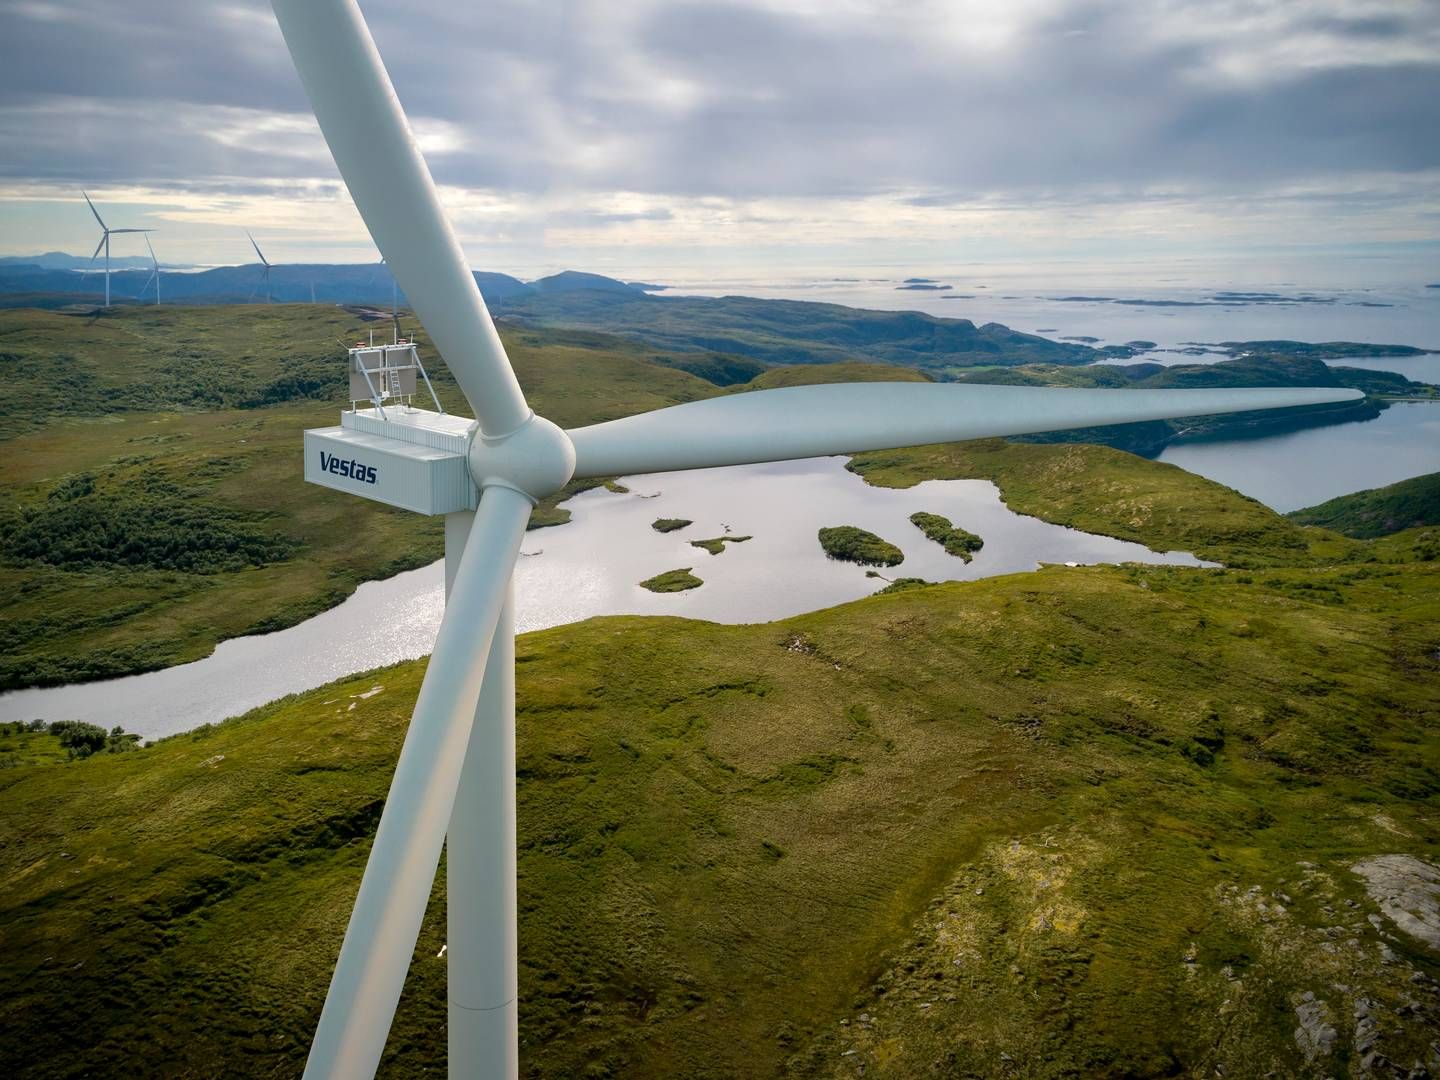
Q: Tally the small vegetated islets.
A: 5